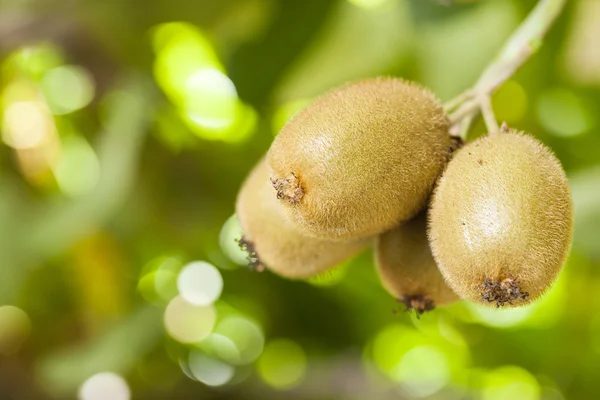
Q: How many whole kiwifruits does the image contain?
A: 4